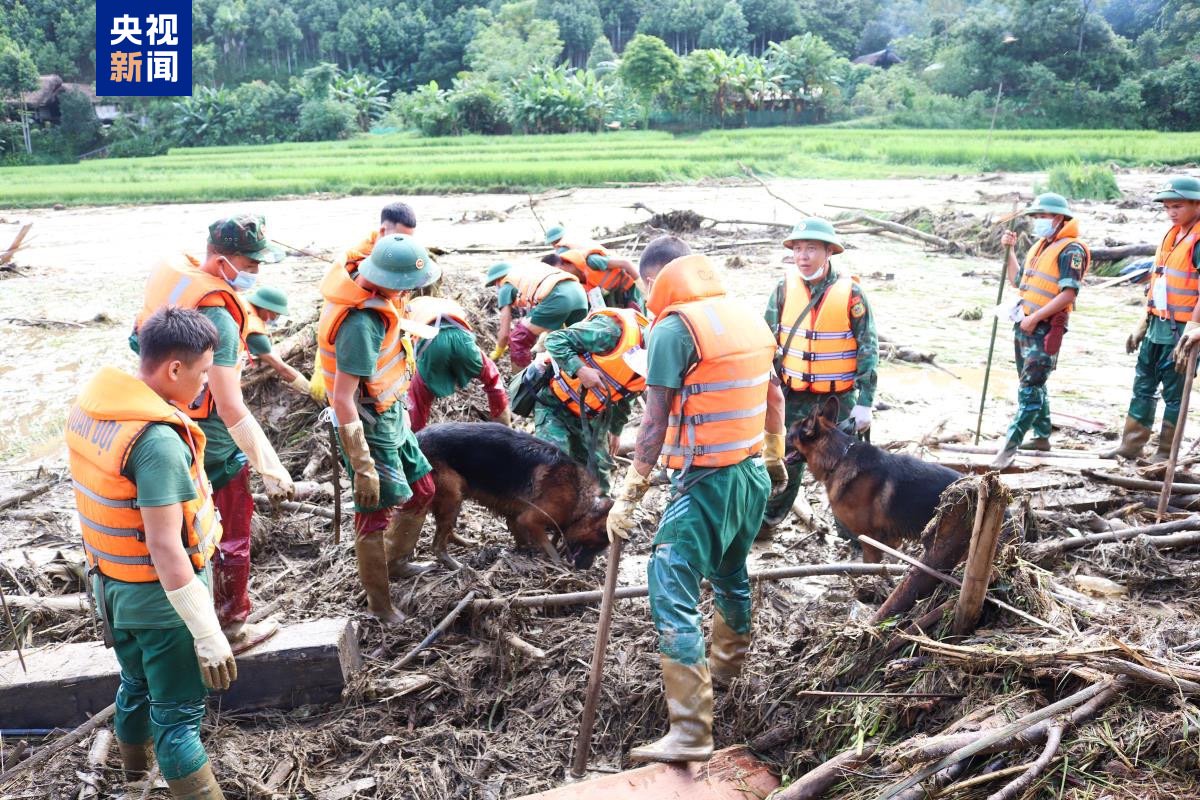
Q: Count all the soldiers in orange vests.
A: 14